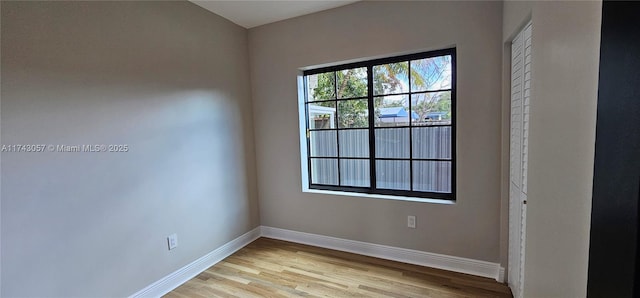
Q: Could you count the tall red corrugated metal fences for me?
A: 0